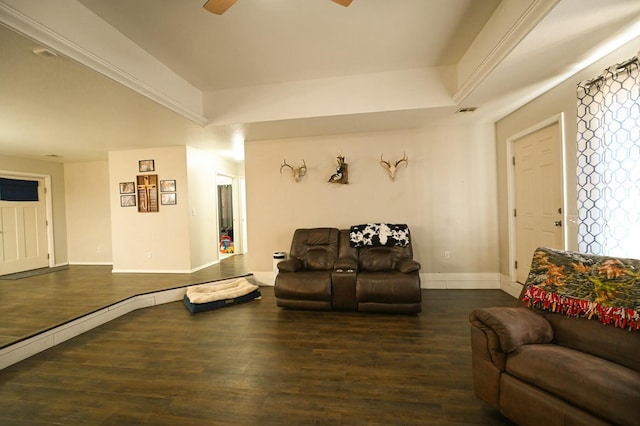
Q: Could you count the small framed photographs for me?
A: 5